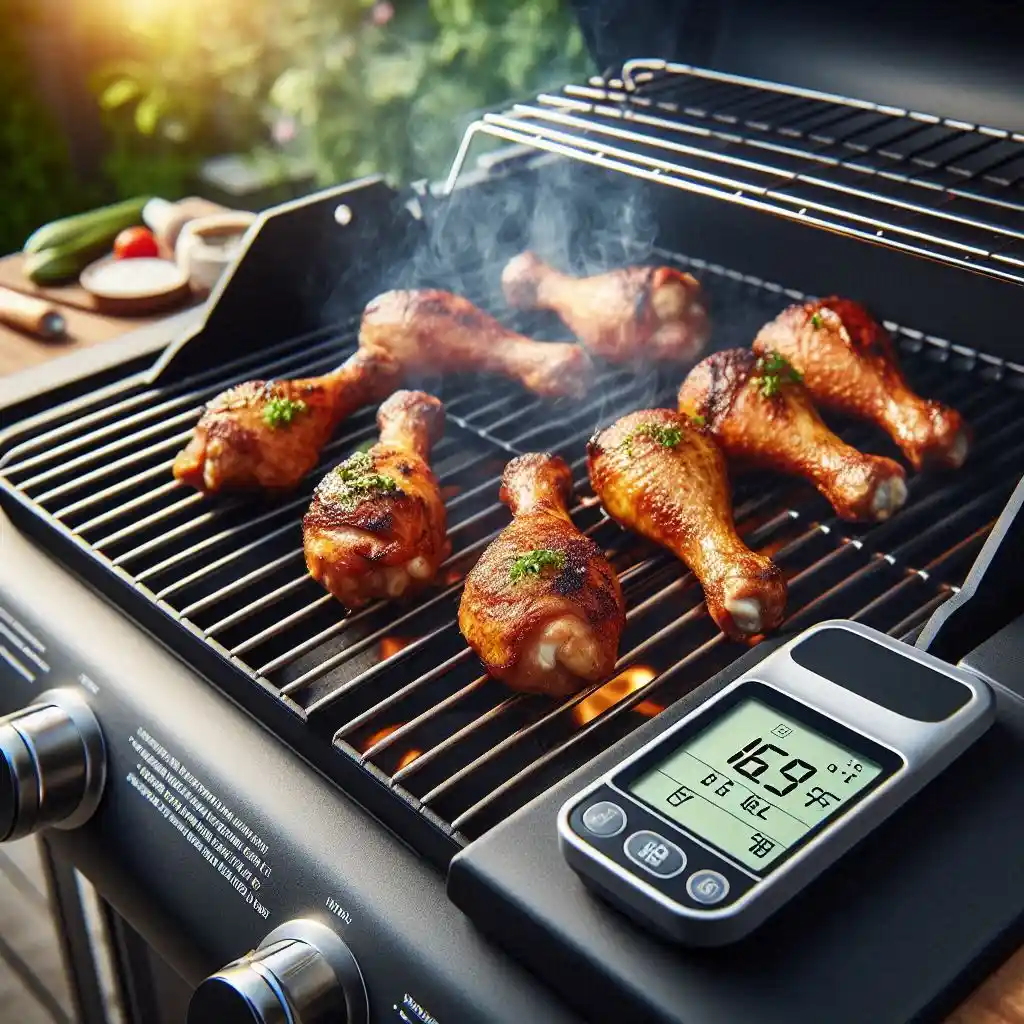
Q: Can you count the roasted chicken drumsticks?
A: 8